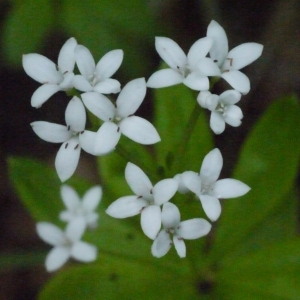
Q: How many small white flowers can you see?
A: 12